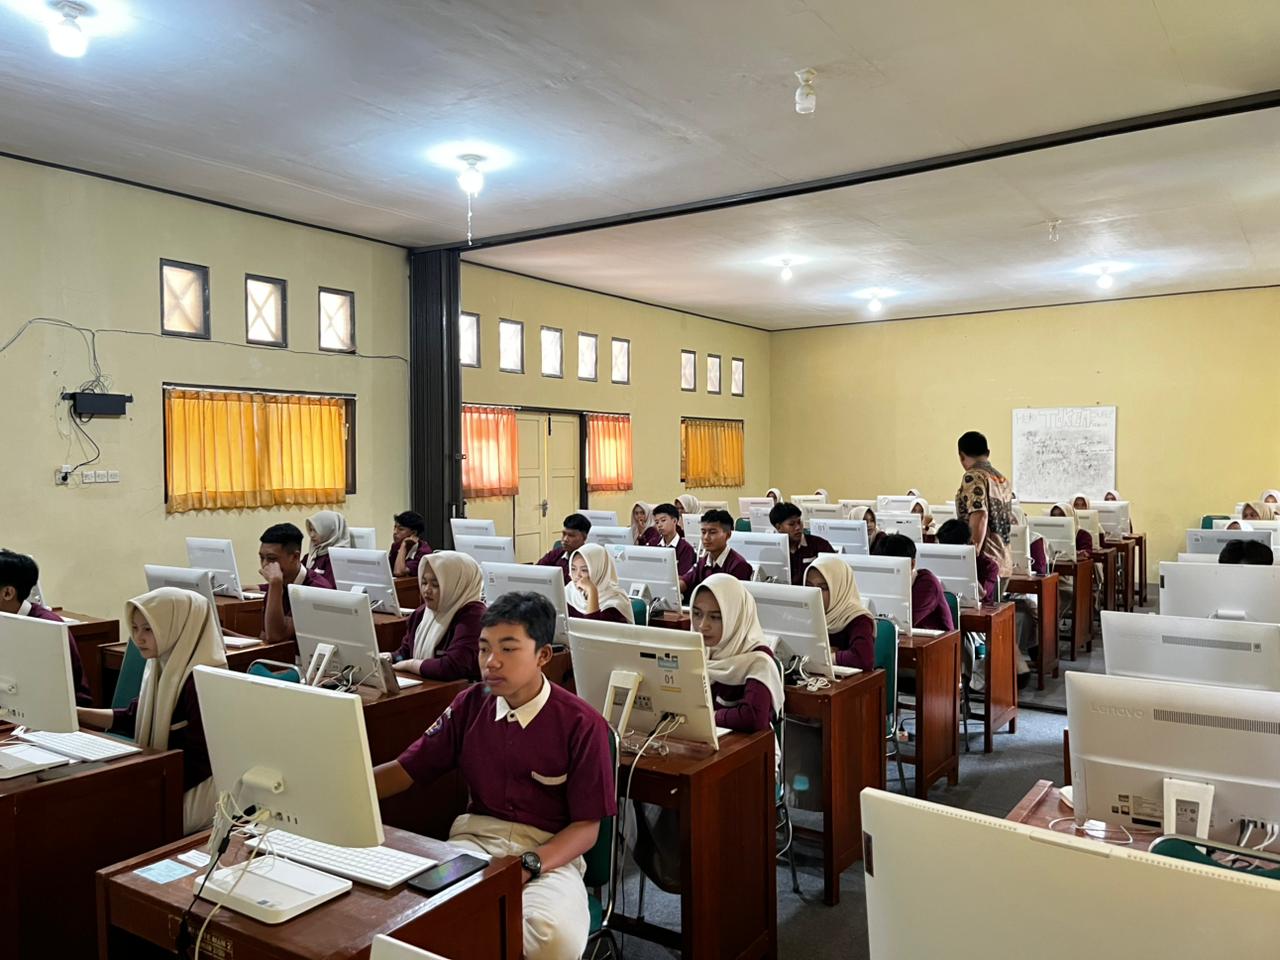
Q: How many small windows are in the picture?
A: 11